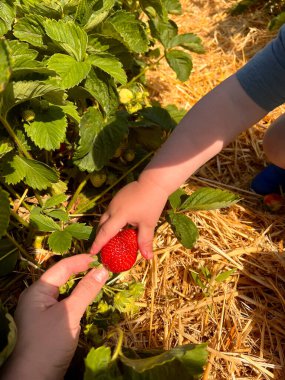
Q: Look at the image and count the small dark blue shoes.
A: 1